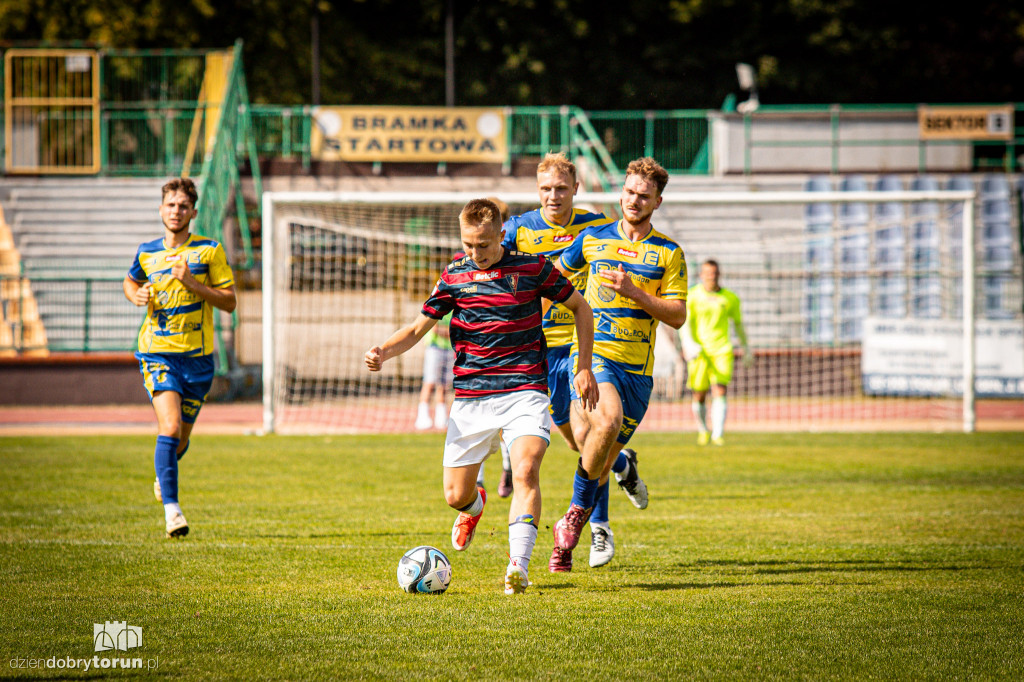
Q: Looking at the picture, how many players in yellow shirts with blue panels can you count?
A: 3